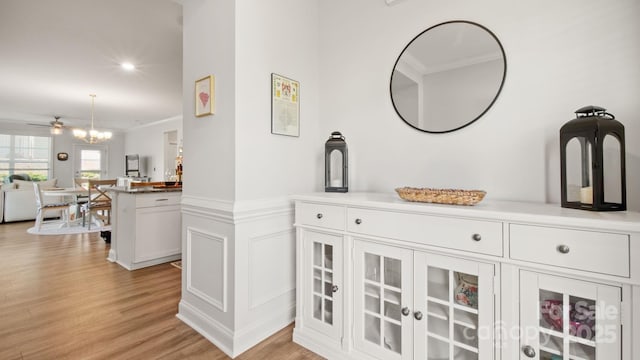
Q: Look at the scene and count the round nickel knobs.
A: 8